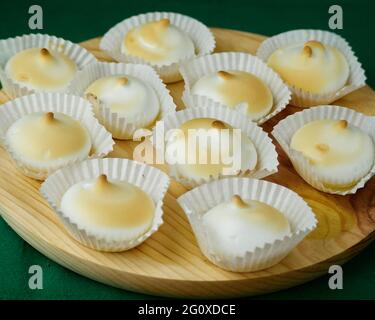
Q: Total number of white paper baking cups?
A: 10